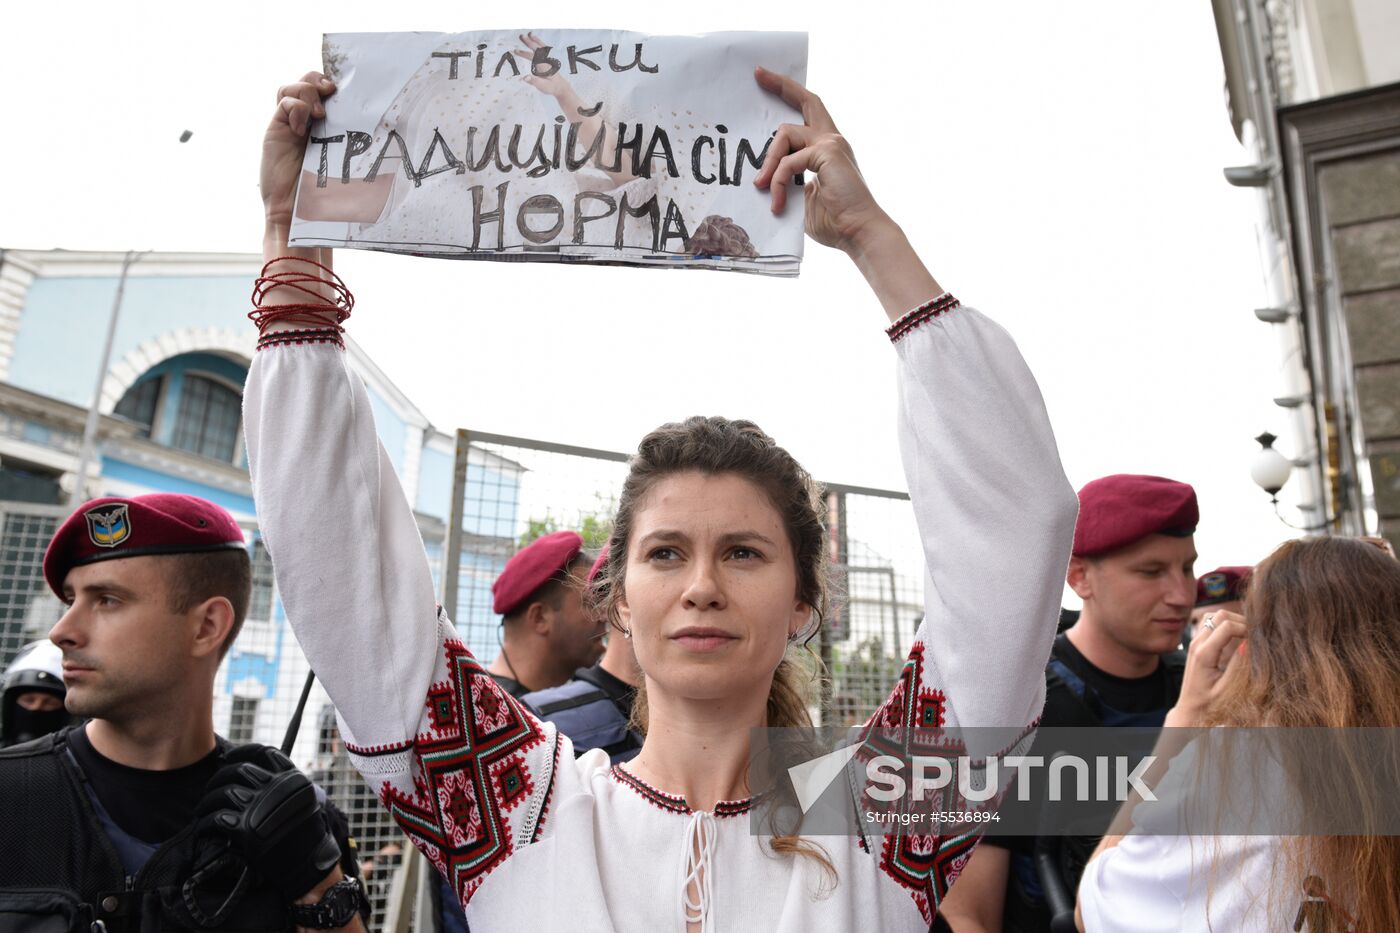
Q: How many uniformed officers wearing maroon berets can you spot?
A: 5